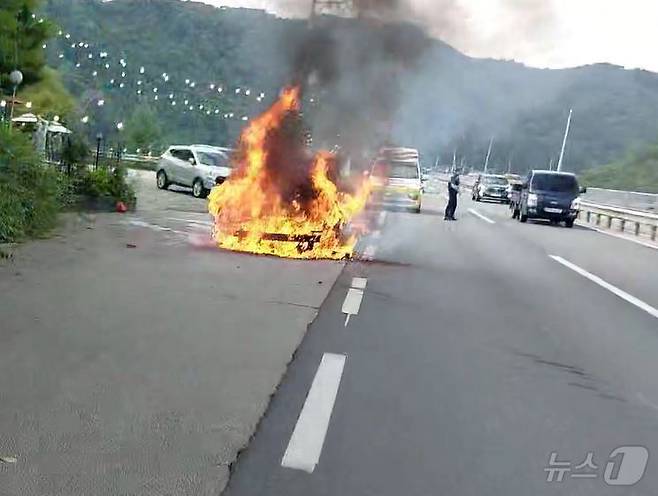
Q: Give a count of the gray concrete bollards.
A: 0